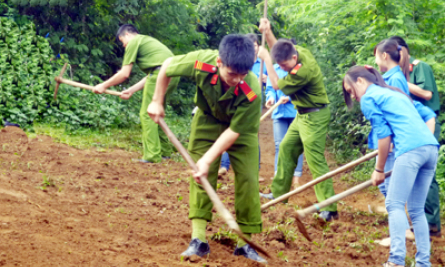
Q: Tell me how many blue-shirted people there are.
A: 4